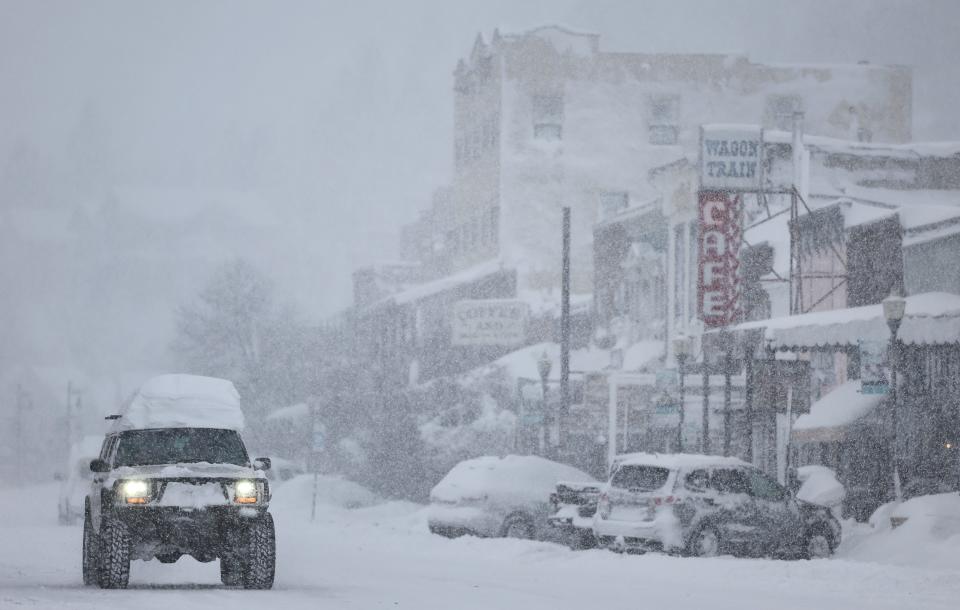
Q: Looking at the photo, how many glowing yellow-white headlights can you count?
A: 2